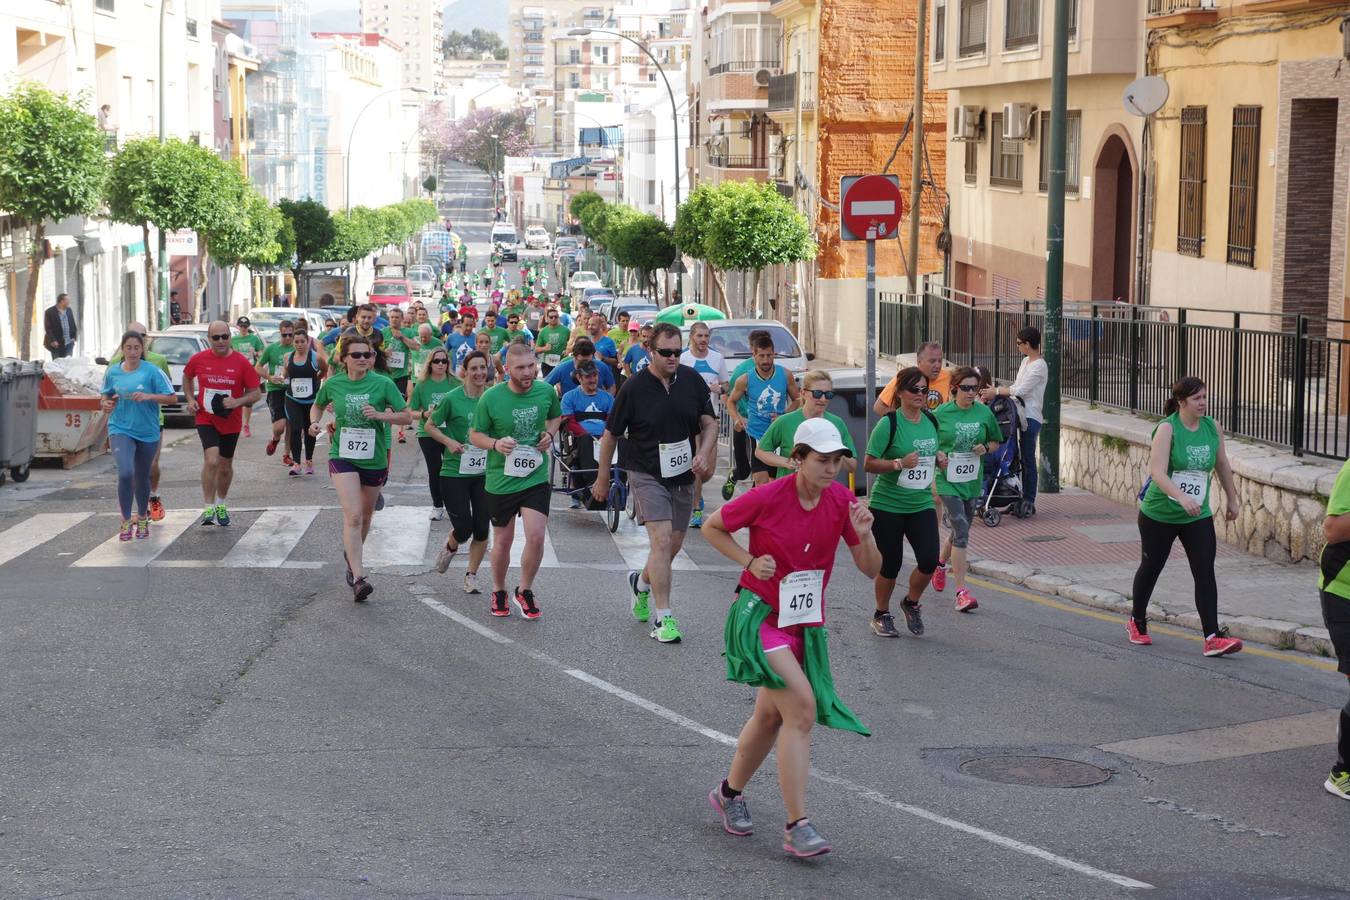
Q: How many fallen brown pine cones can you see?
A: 0